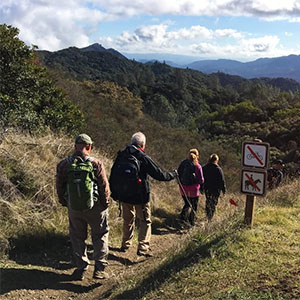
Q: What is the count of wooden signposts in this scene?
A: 1